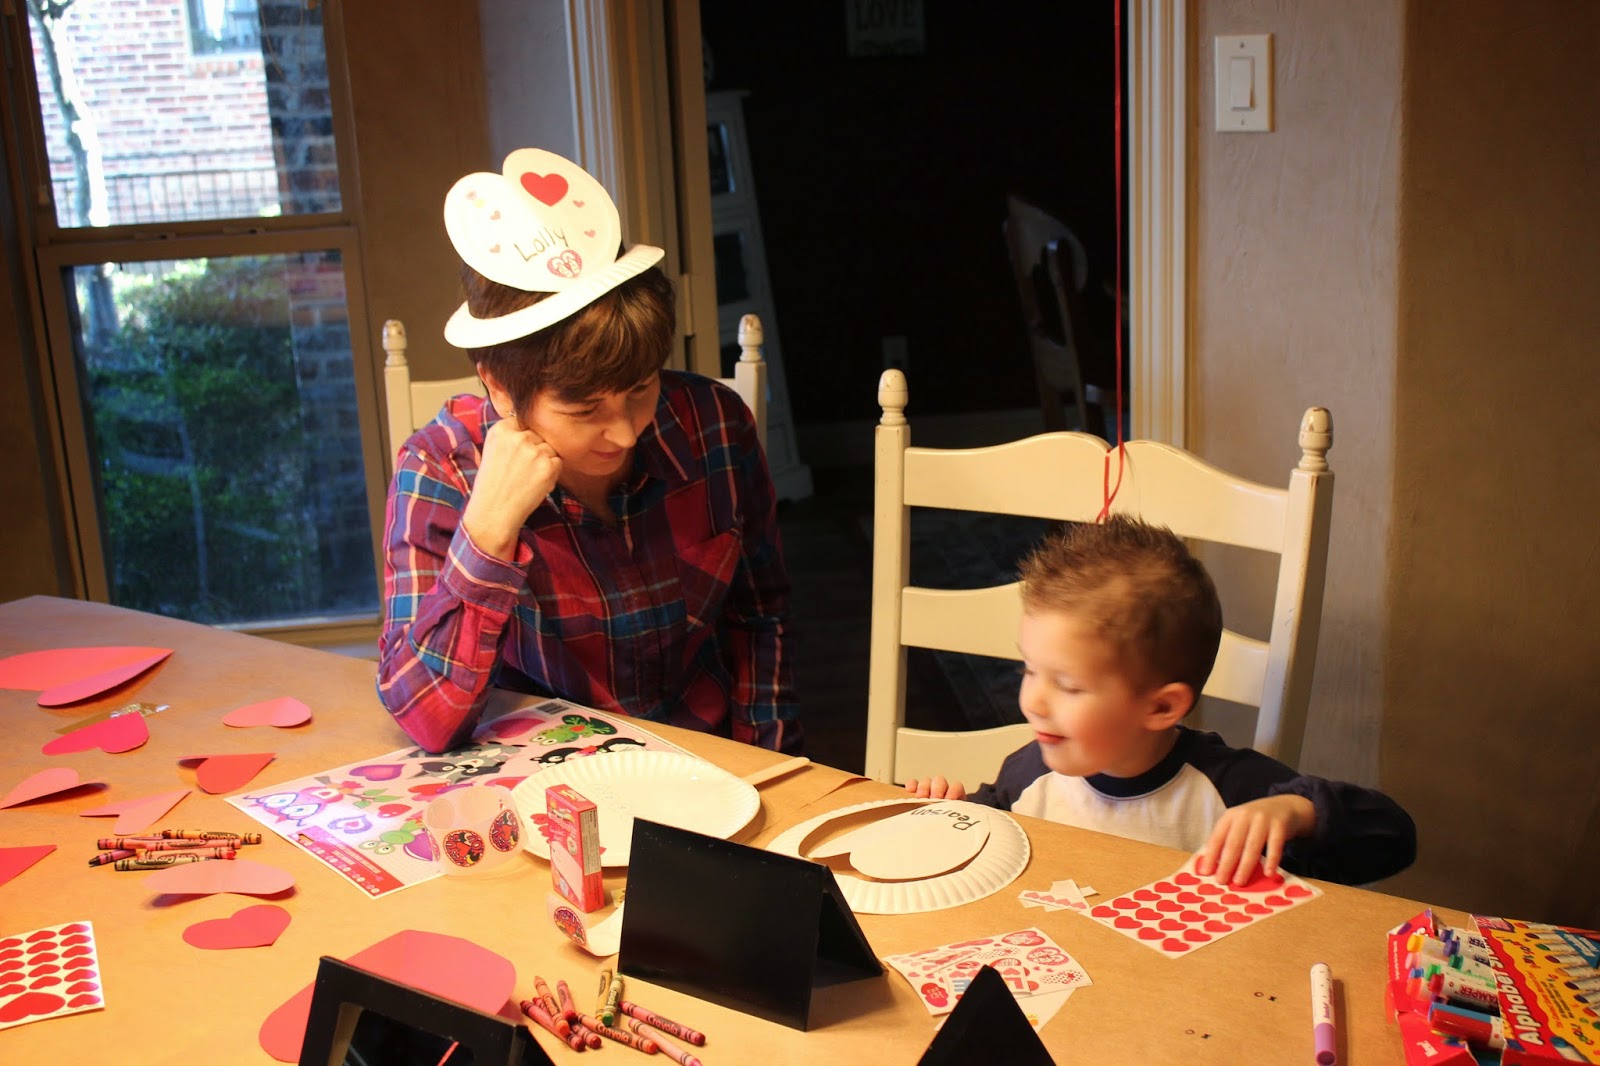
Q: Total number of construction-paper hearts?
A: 10